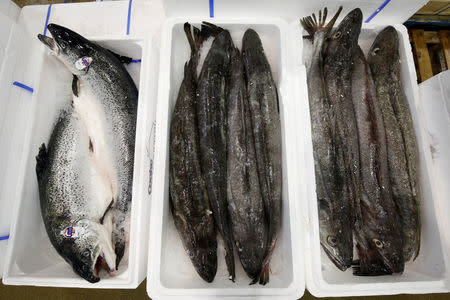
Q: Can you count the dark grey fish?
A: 8